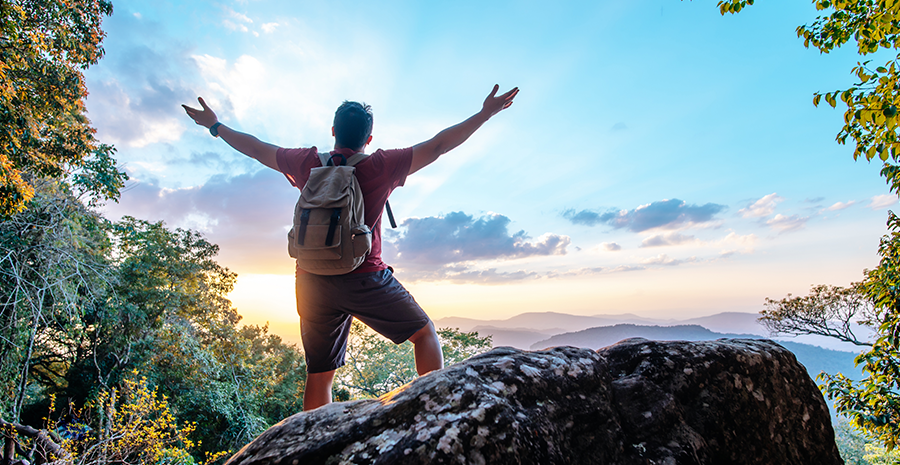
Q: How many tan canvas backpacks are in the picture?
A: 1